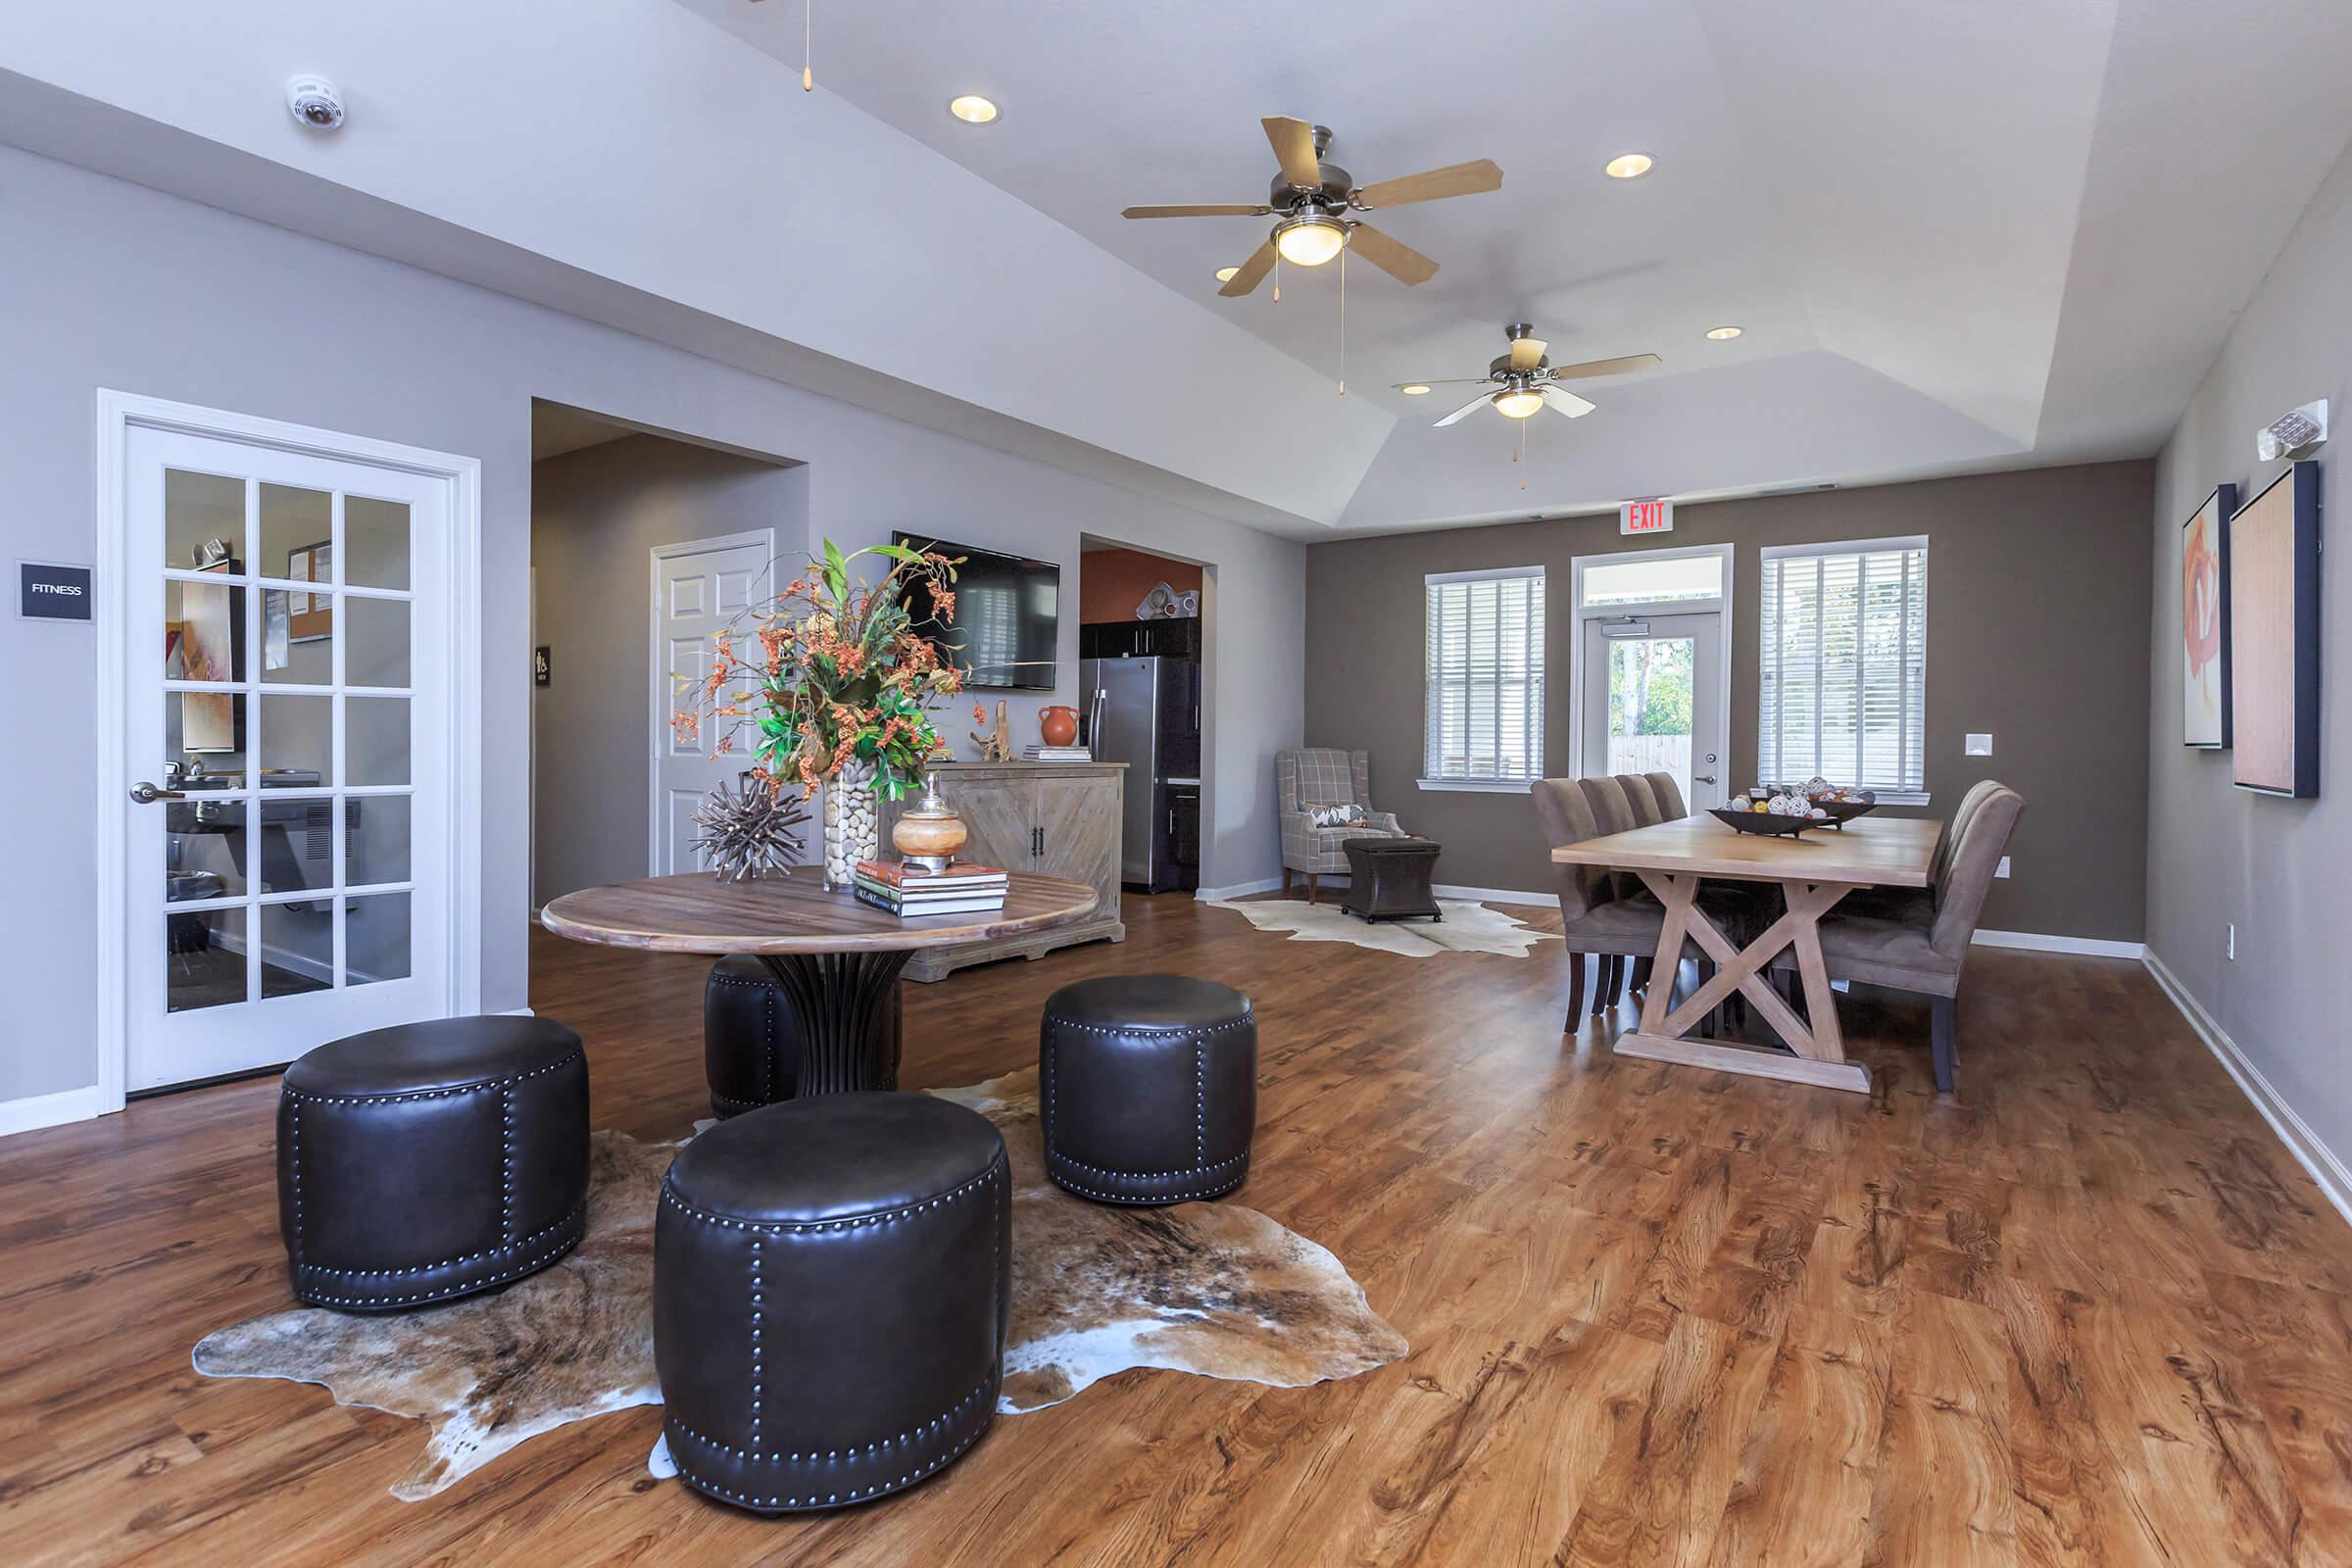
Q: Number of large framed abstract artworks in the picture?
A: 2